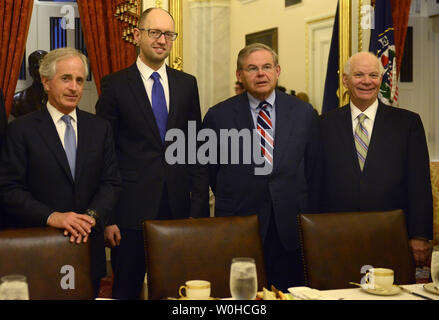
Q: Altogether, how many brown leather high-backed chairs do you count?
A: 3